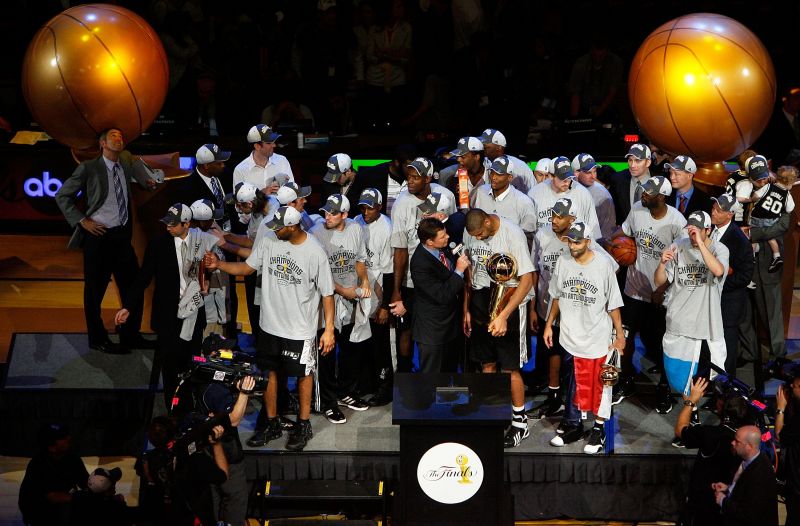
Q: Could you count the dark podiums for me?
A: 1